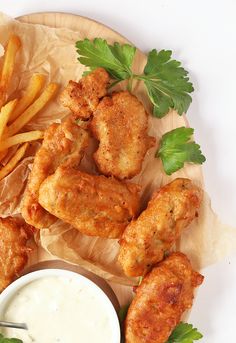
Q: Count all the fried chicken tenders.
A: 7